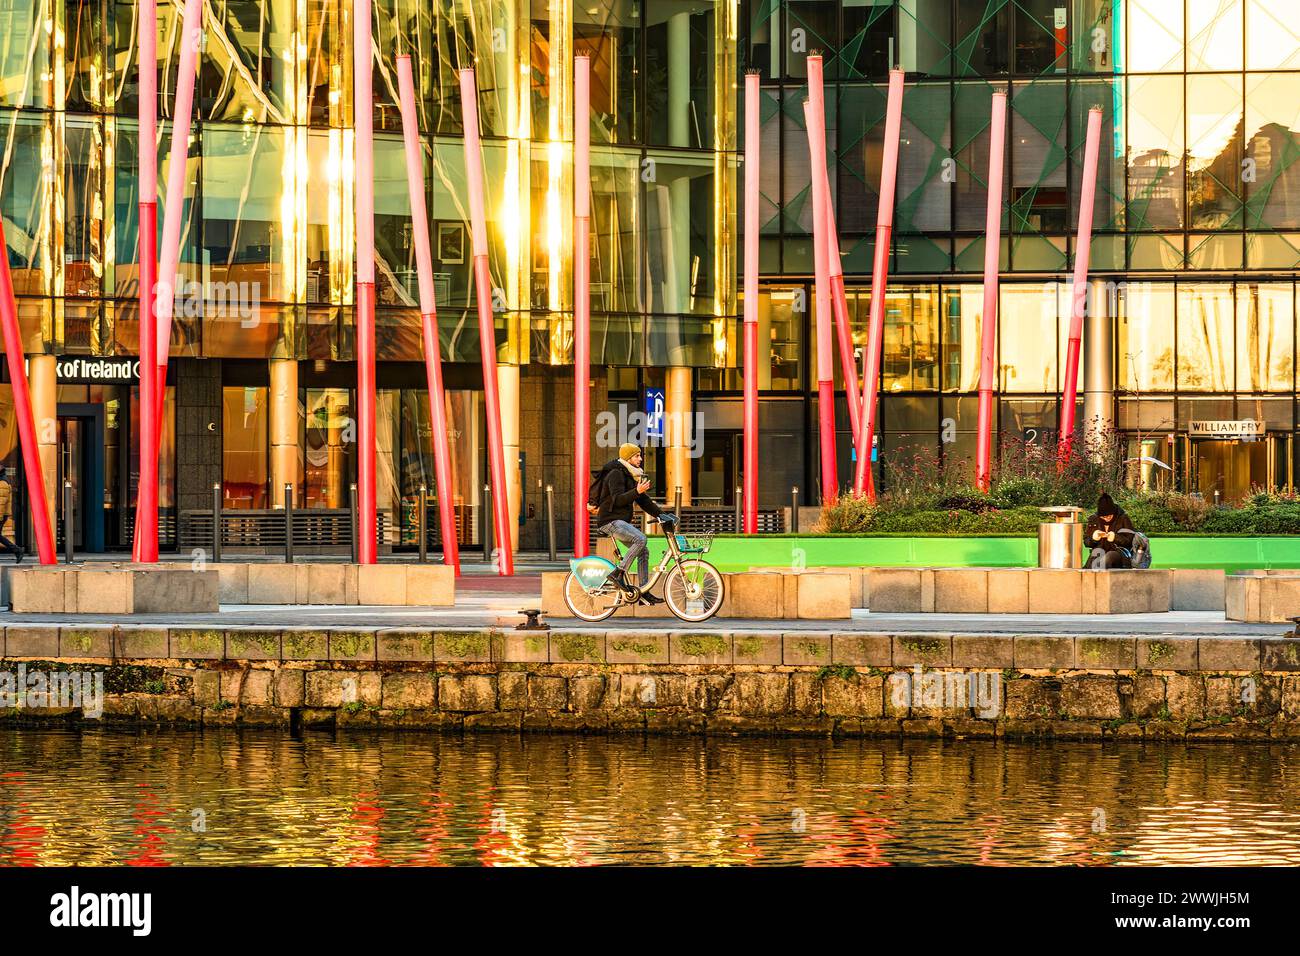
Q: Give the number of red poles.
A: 13